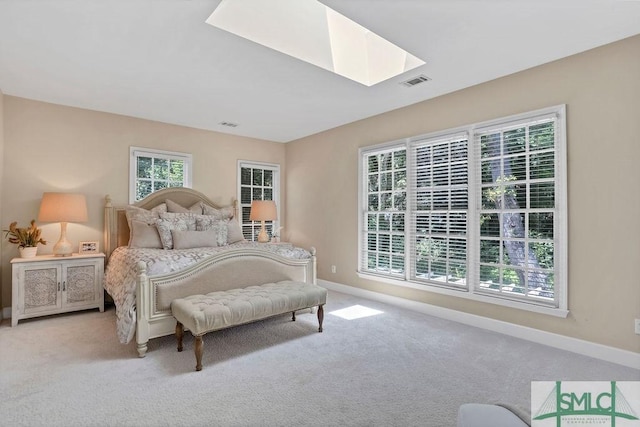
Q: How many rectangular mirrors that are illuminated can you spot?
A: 0